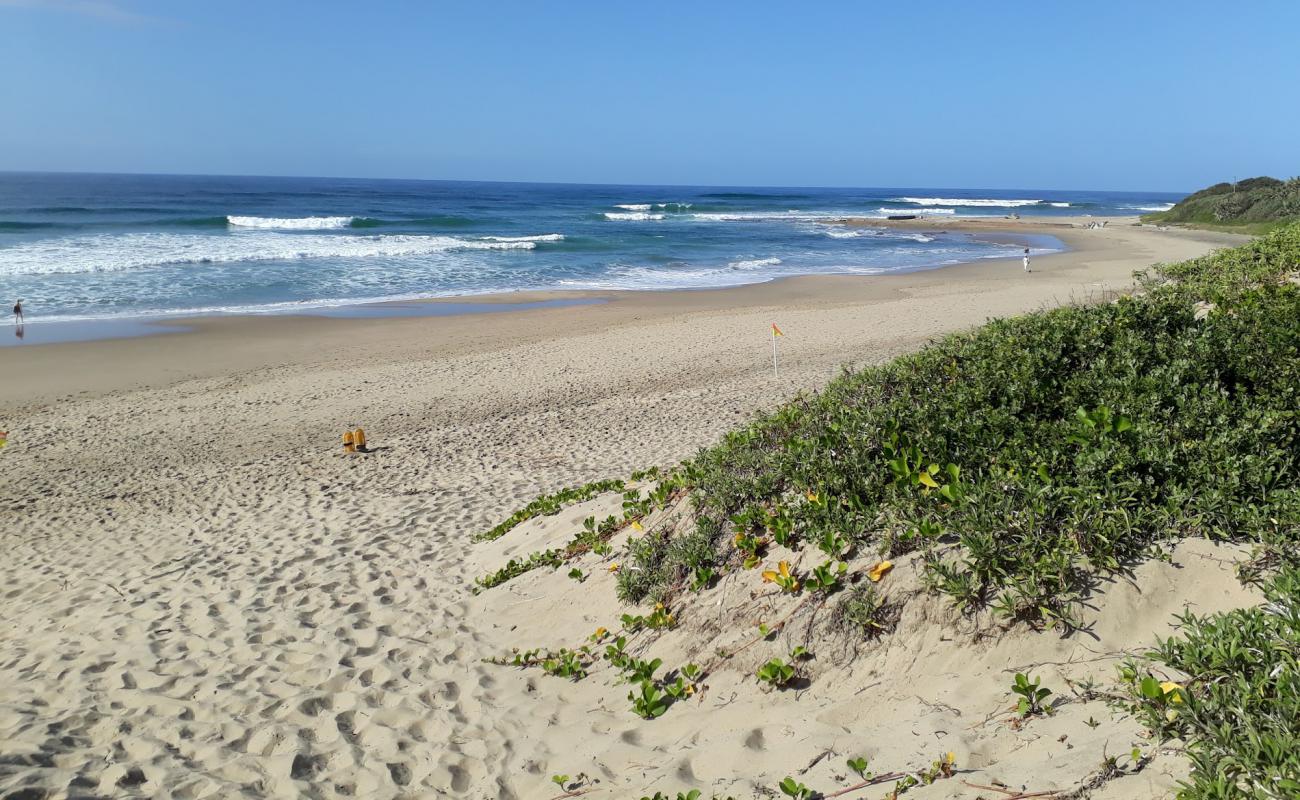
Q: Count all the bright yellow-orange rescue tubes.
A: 2